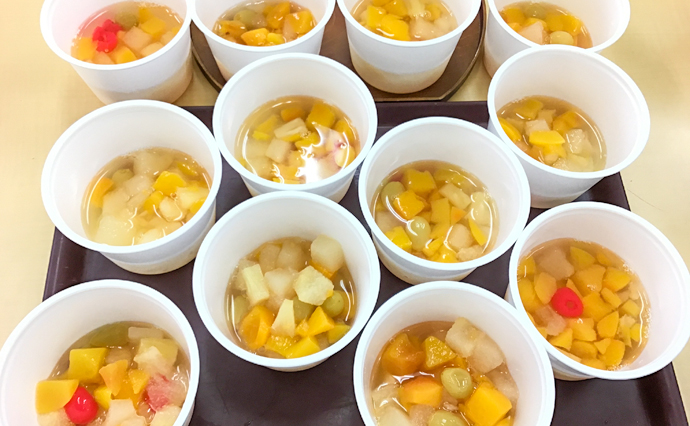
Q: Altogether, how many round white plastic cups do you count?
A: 12